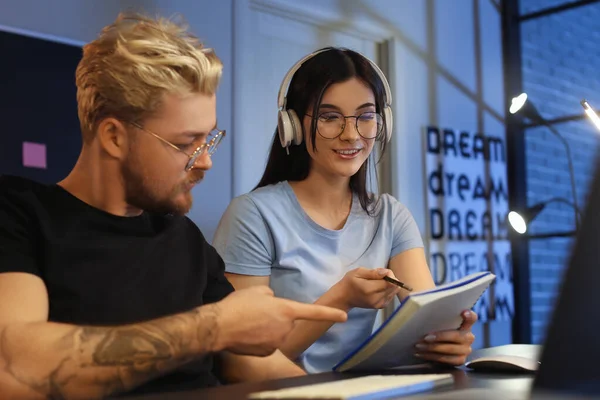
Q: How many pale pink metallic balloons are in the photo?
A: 0